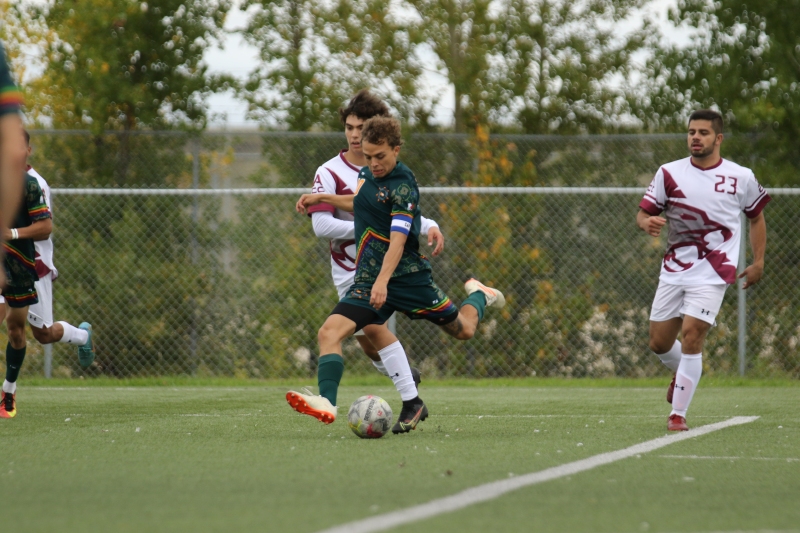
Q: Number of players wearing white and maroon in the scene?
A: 3